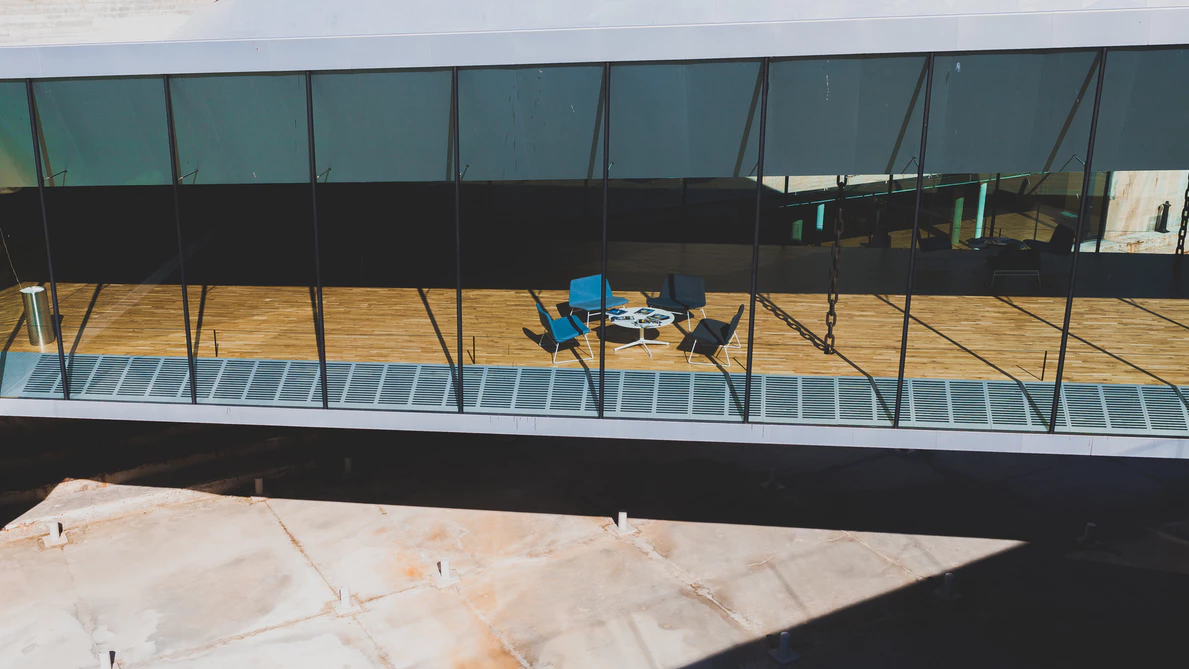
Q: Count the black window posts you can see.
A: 8